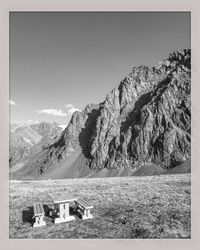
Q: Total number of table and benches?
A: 3